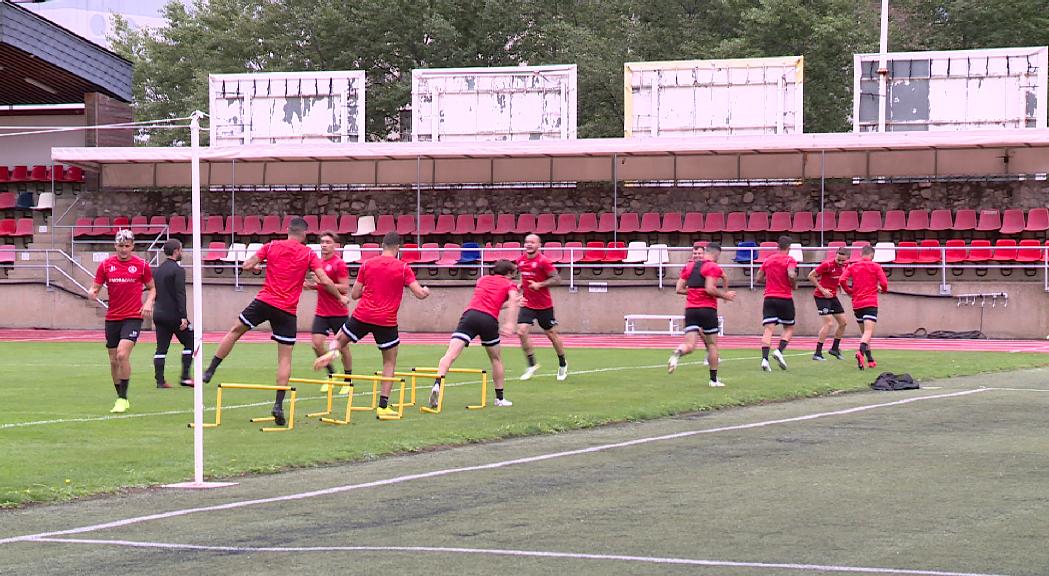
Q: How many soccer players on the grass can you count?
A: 11